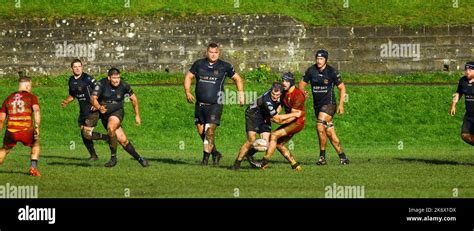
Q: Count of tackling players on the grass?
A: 2